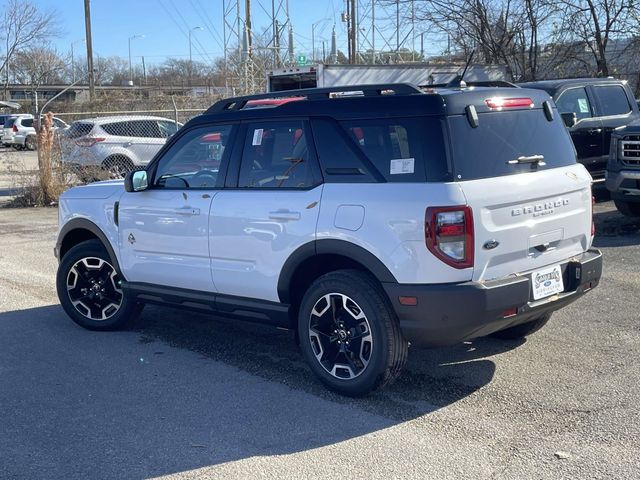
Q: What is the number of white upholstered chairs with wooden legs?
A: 0